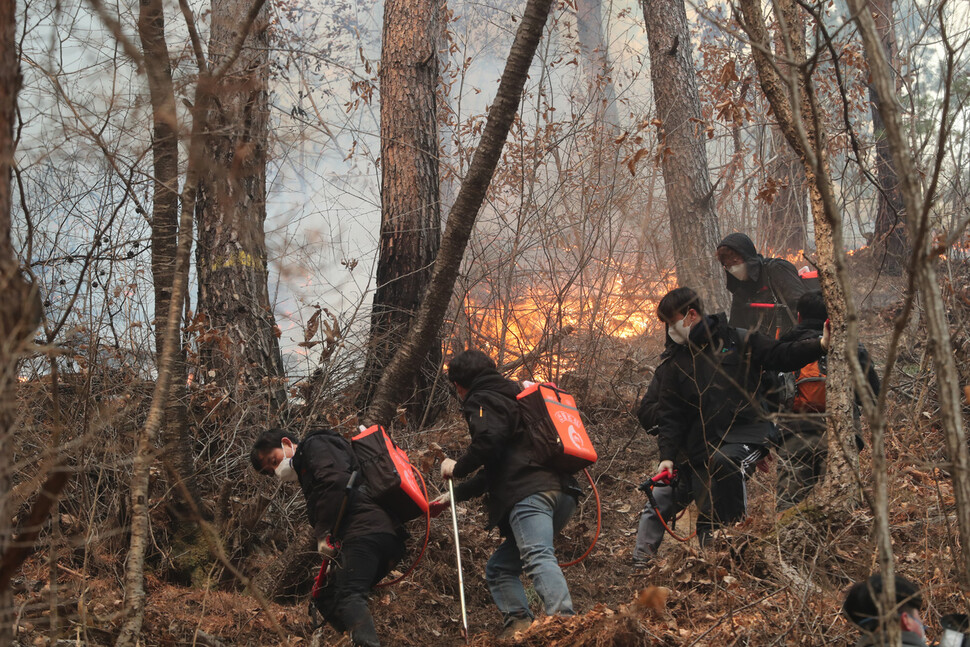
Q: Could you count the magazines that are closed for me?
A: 0